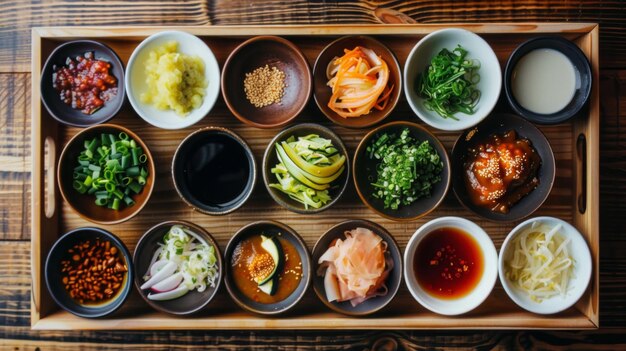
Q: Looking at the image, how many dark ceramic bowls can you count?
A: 13